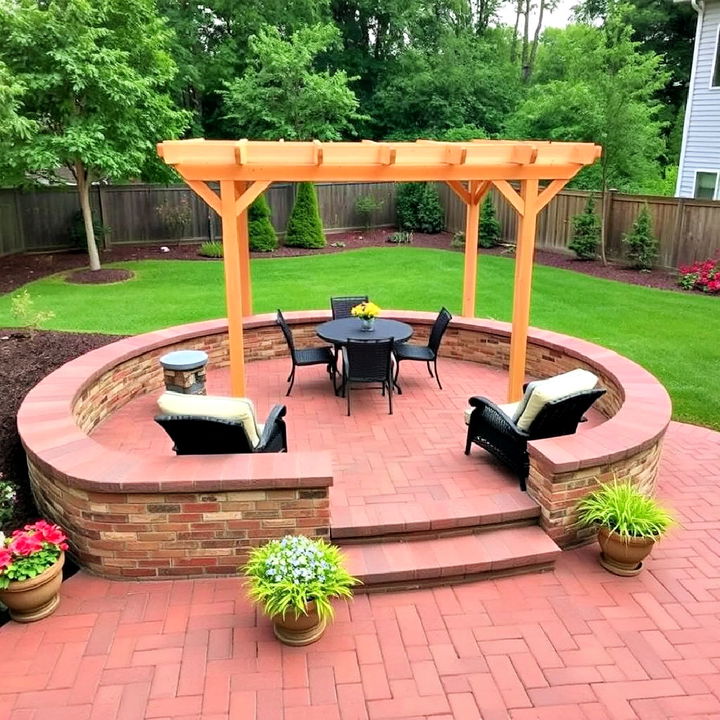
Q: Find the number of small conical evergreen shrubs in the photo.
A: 5